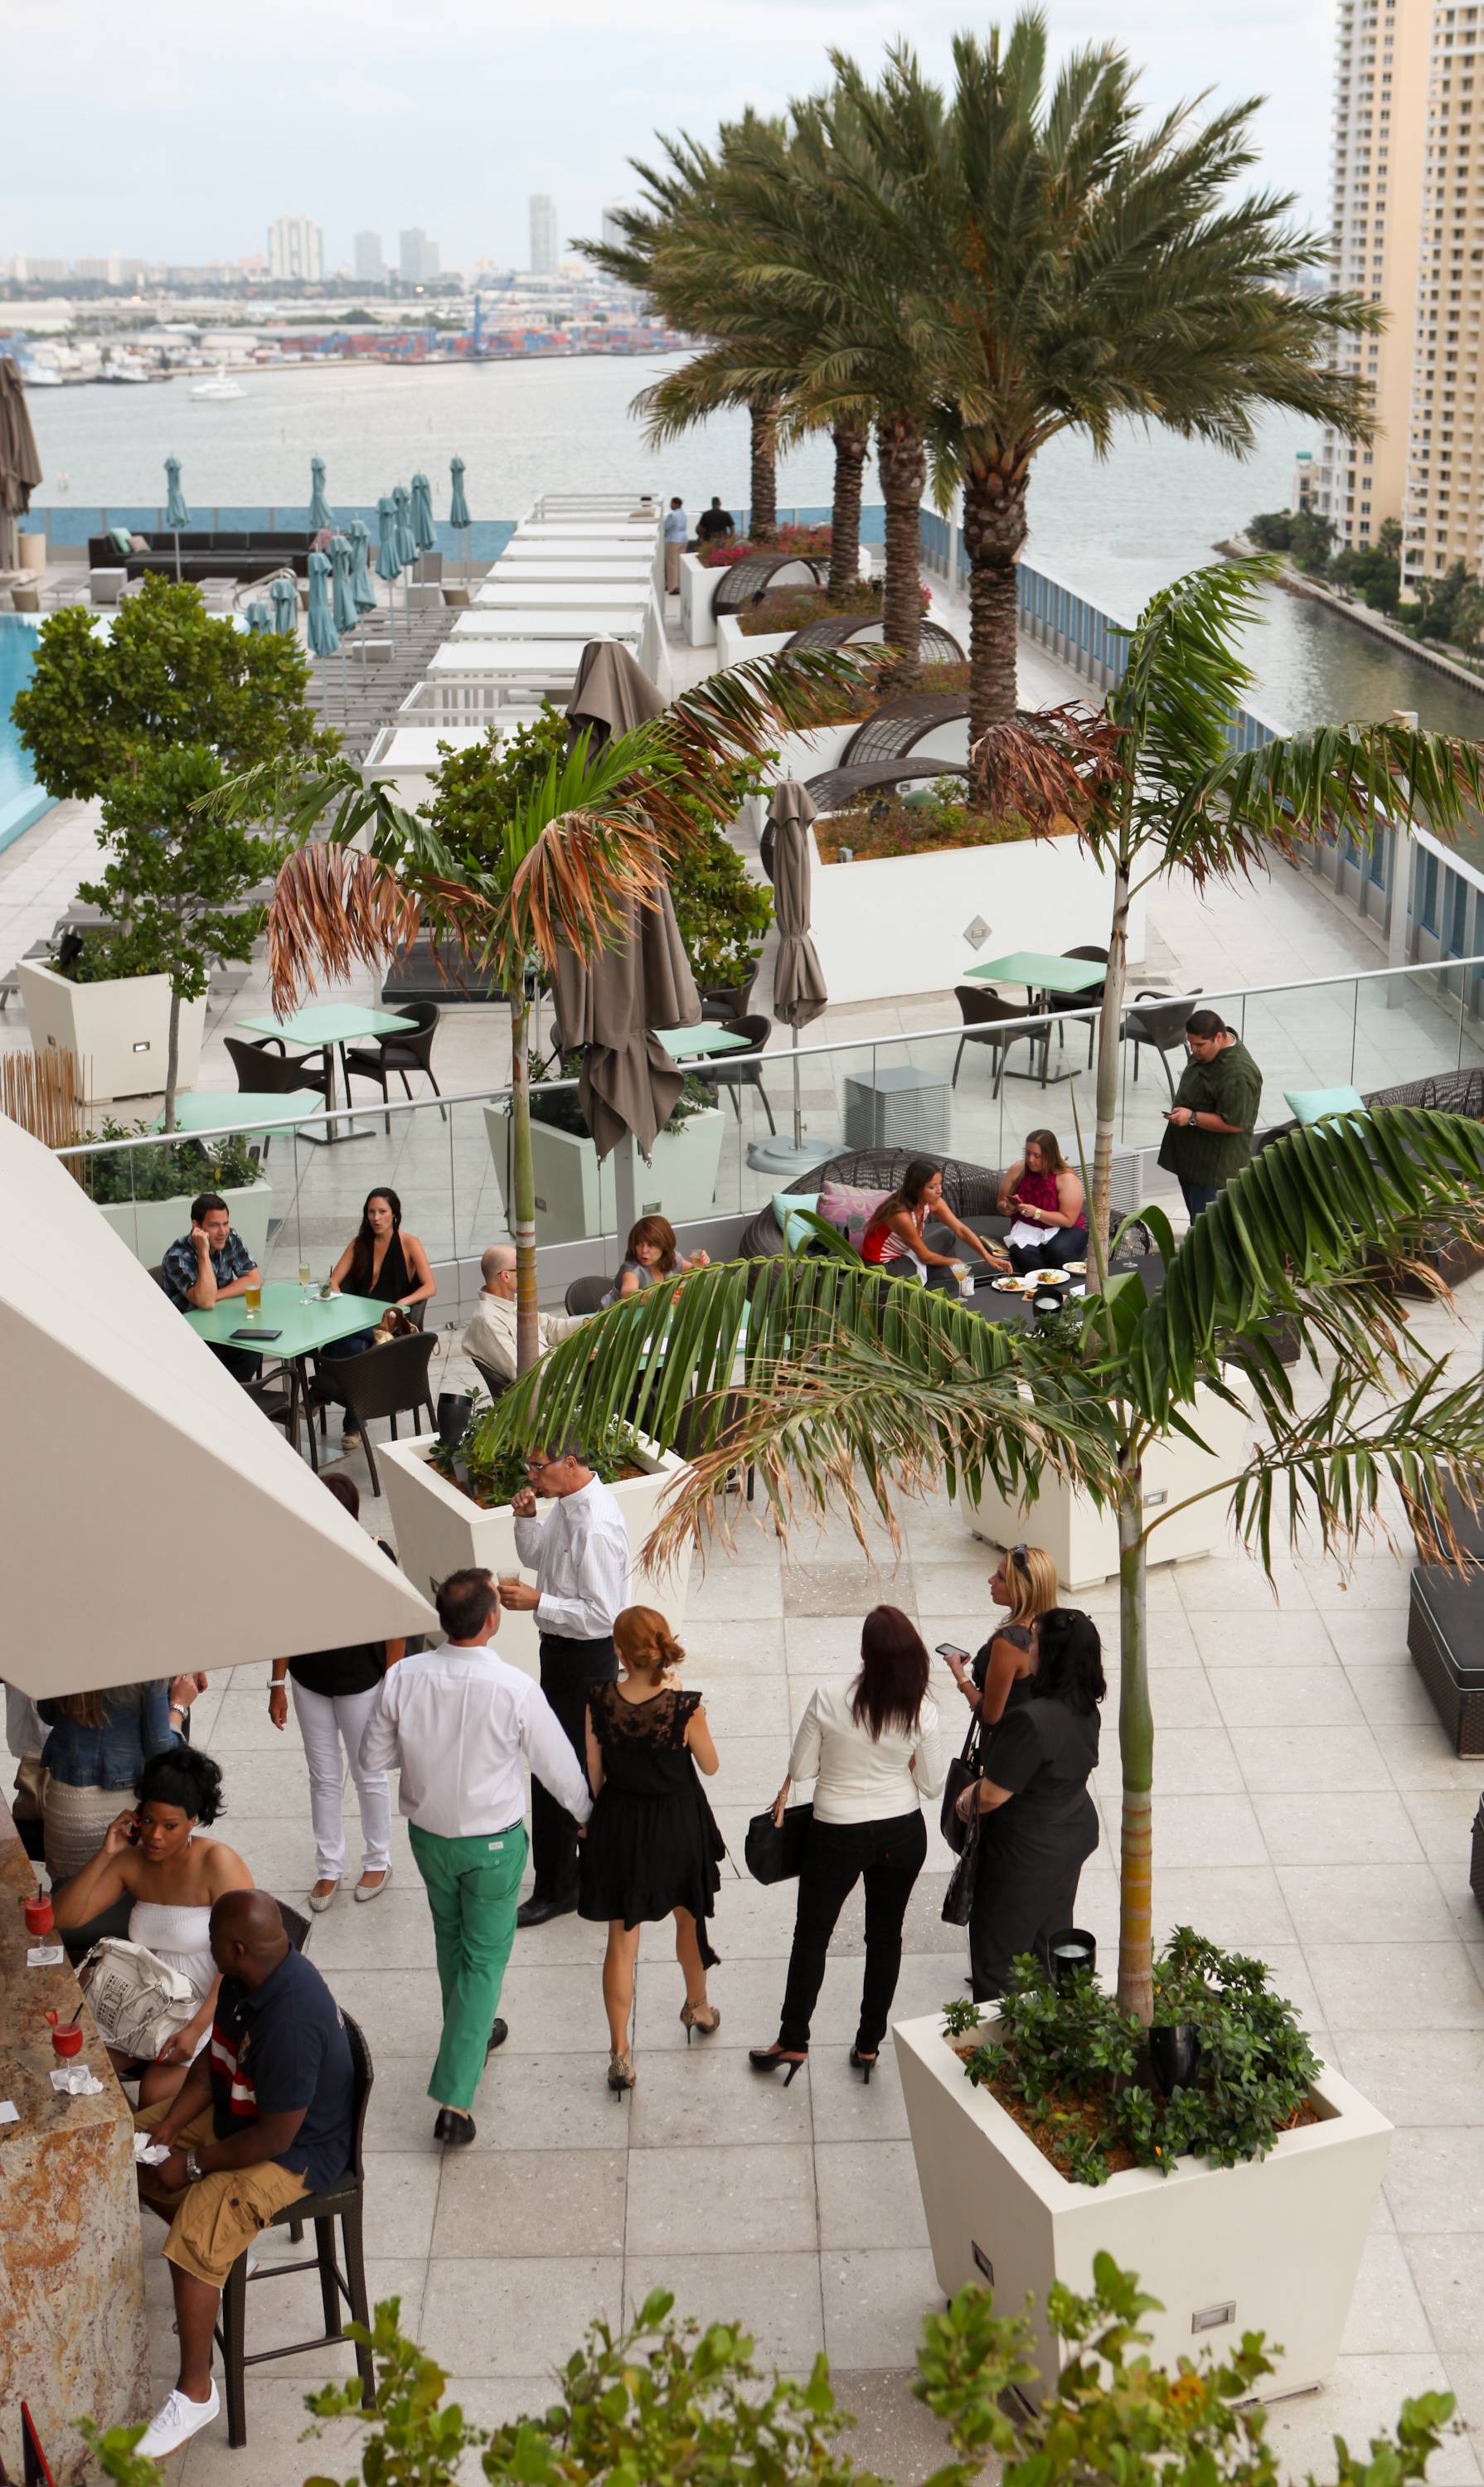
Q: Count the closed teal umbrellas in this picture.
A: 11